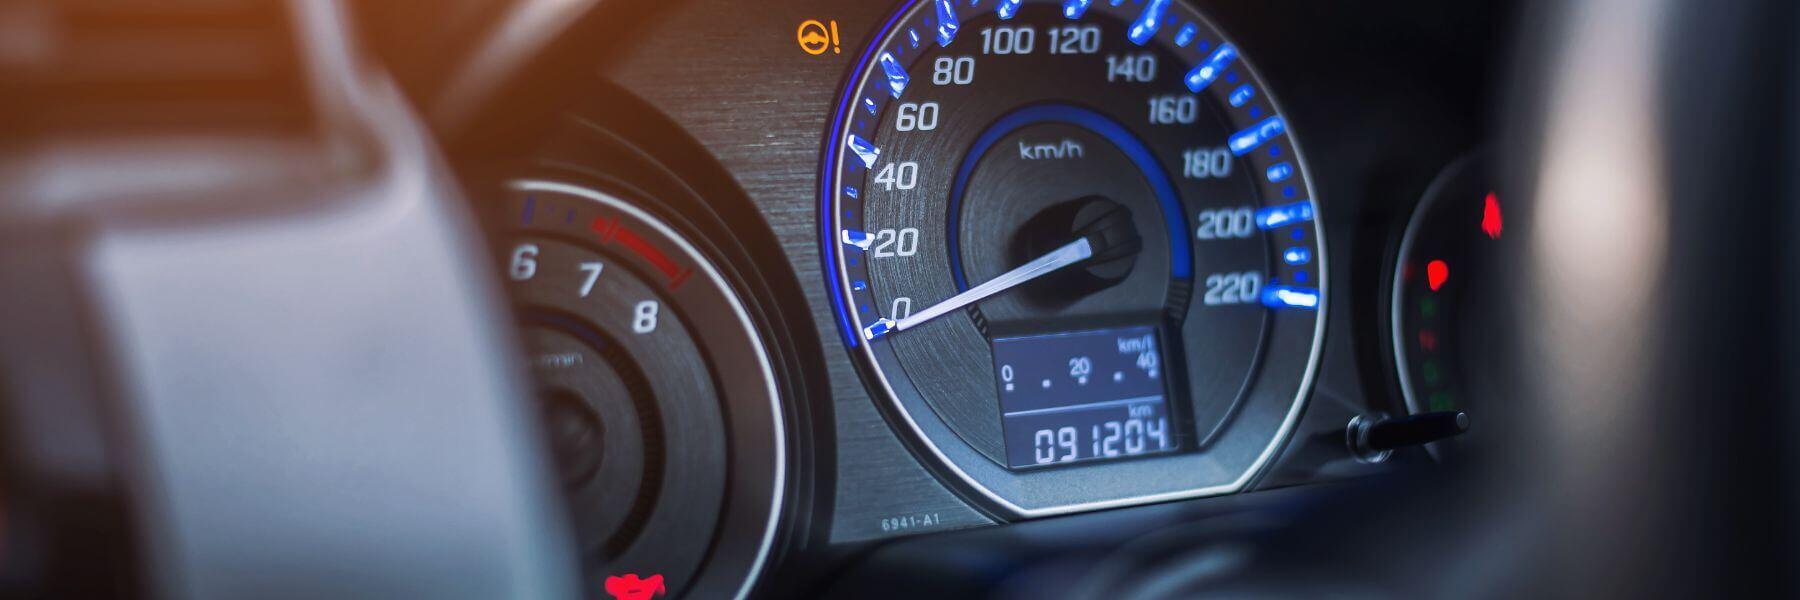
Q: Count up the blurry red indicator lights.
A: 3